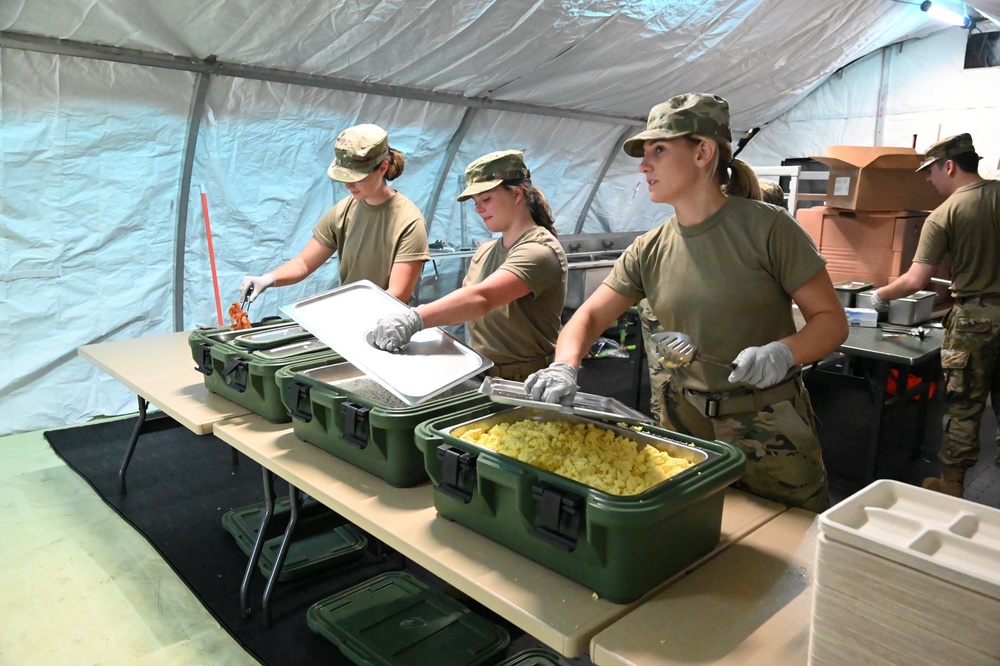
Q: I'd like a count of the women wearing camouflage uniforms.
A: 3